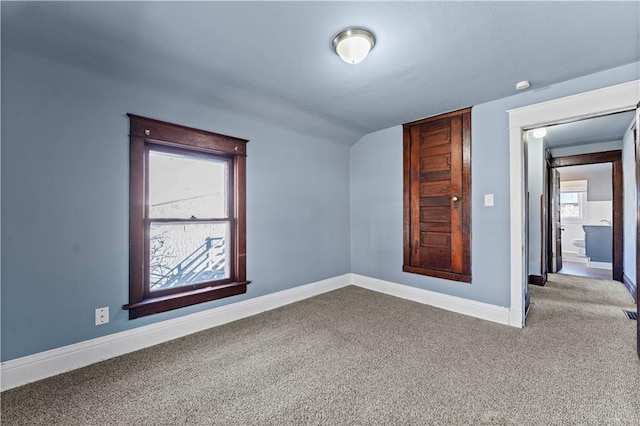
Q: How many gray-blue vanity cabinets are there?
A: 1